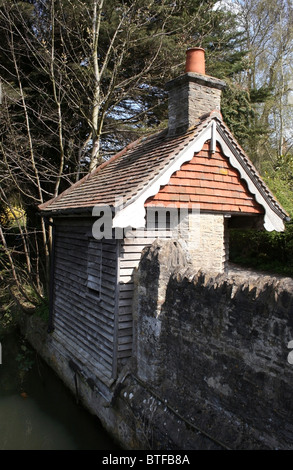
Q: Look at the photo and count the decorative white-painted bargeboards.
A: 2